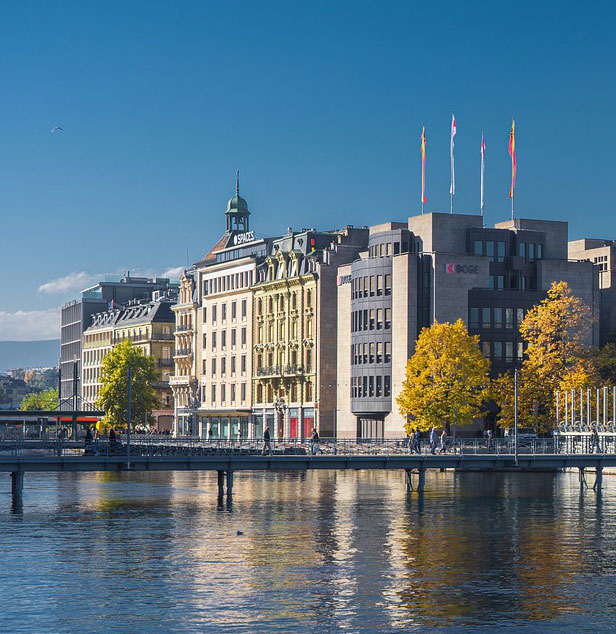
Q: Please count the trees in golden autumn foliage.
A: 2